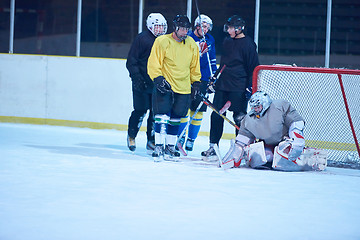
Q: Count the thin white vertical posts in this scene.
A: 6